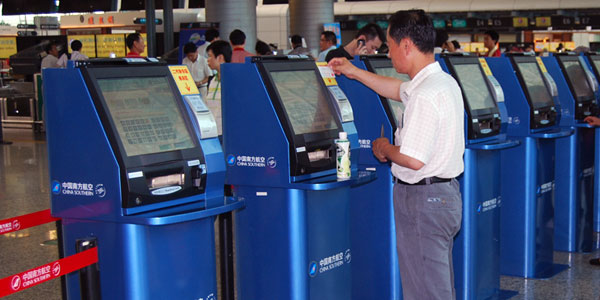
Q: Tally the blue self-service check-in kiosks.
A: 7